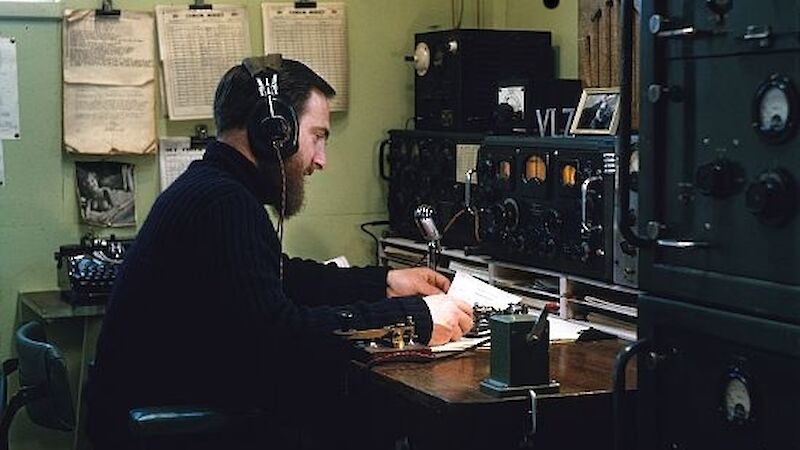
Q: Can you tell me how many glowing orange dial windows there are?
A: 3